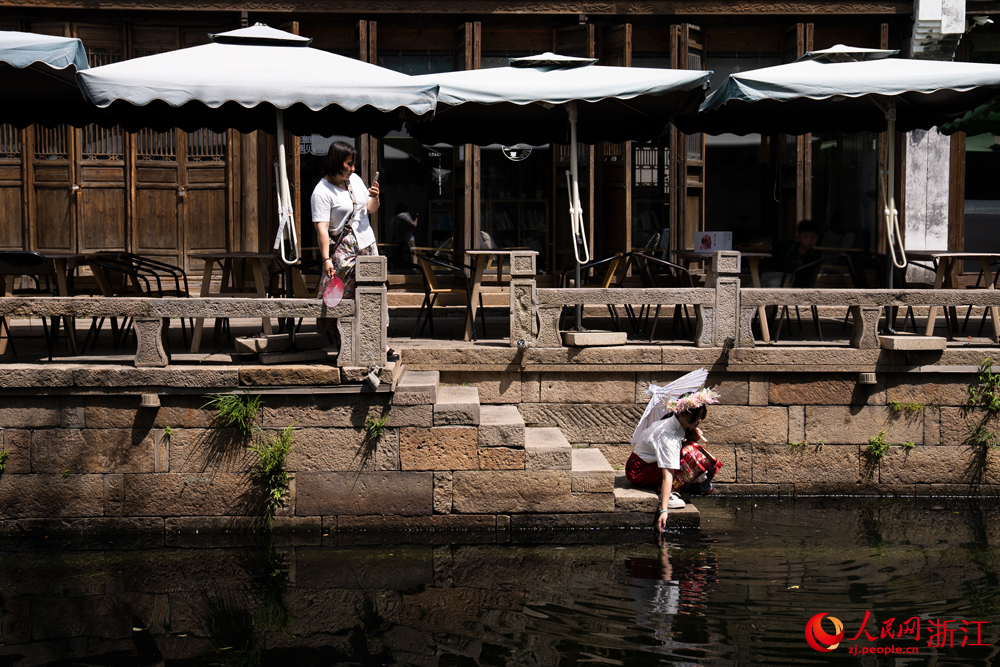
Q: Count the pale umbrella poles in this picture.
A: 3